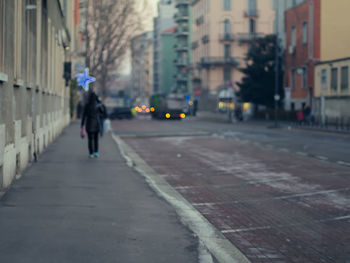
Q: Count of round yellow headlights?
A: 2